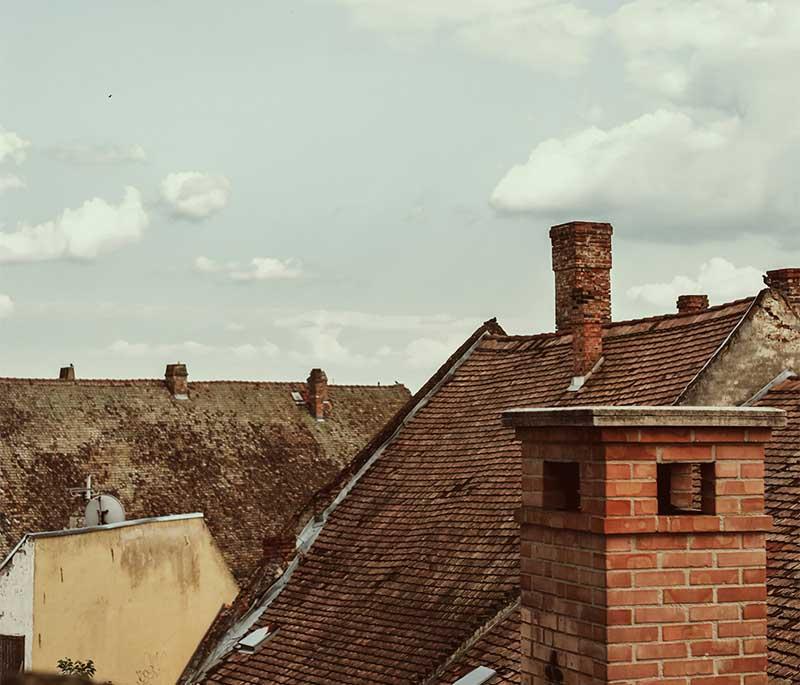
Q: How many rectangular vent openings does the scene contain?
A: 2